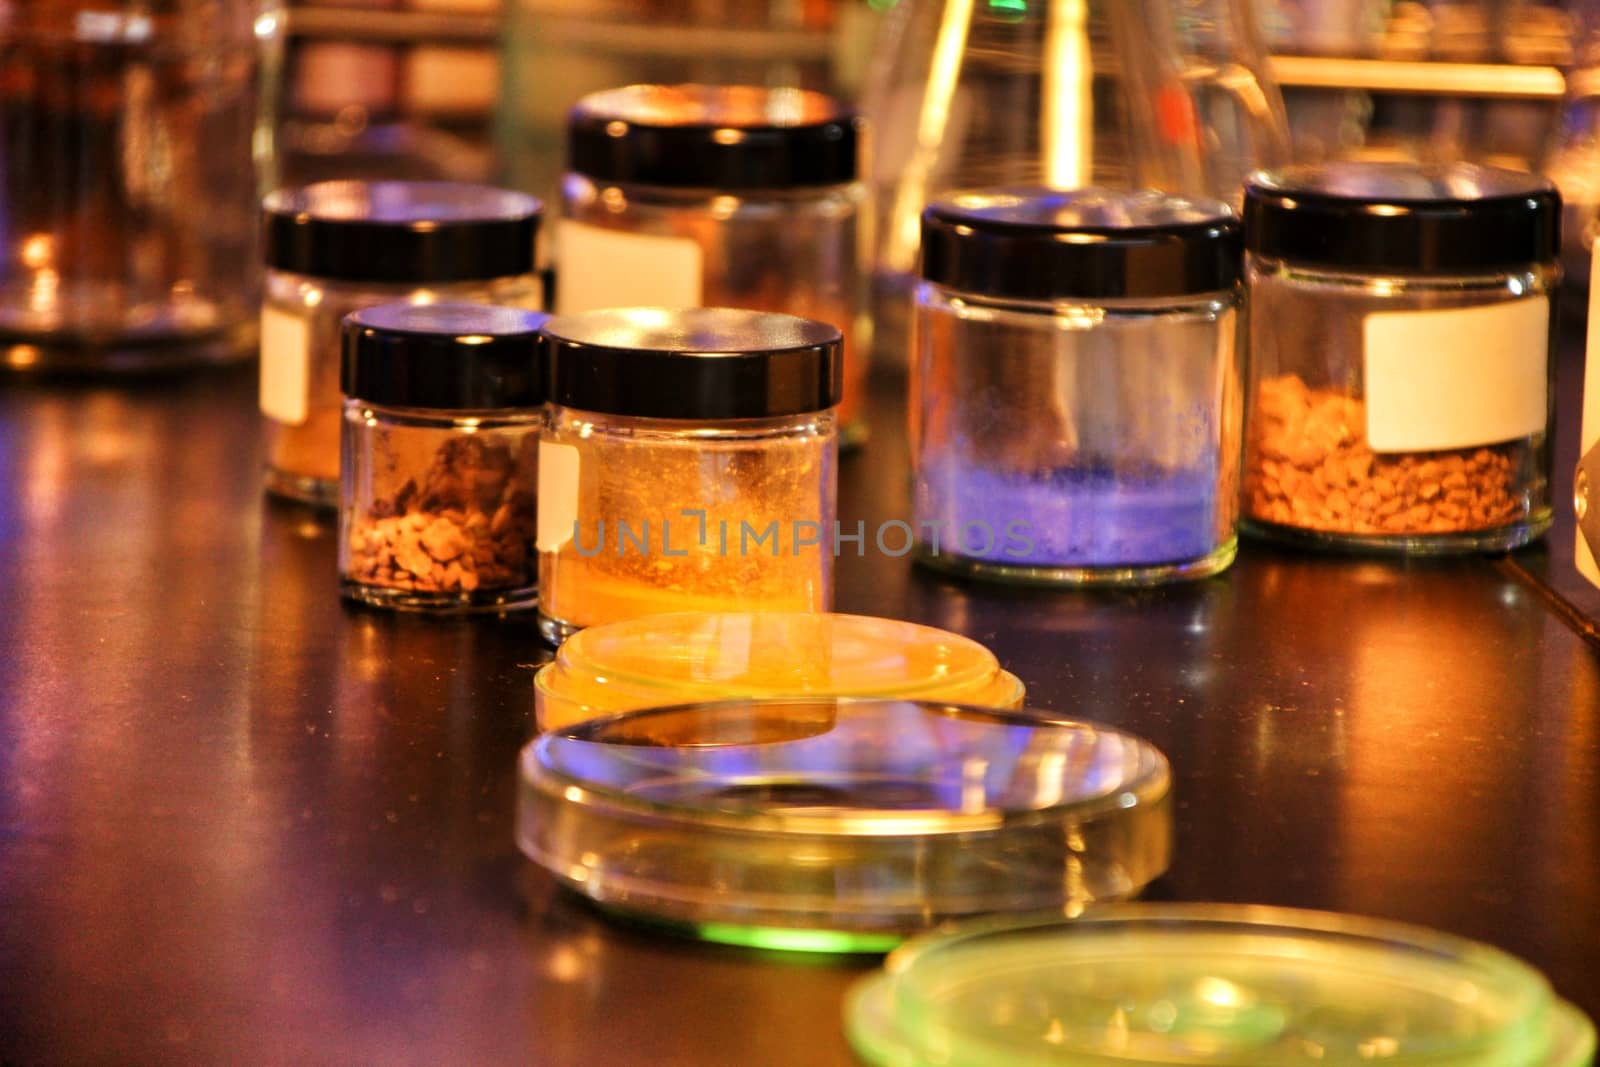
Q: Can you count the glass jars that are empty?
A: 0